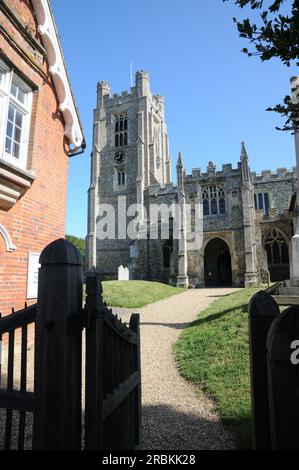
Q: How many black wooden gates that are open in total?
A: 1